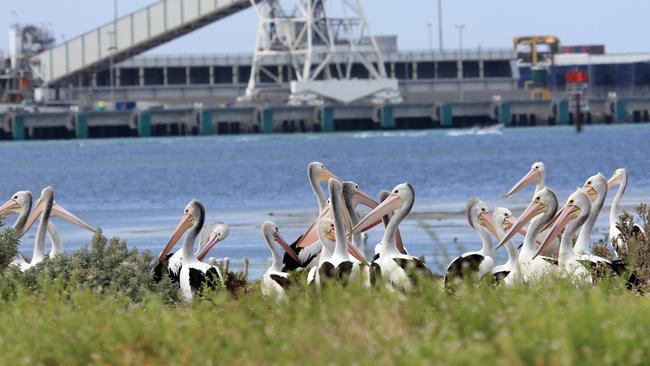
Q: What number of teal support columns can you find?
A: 11